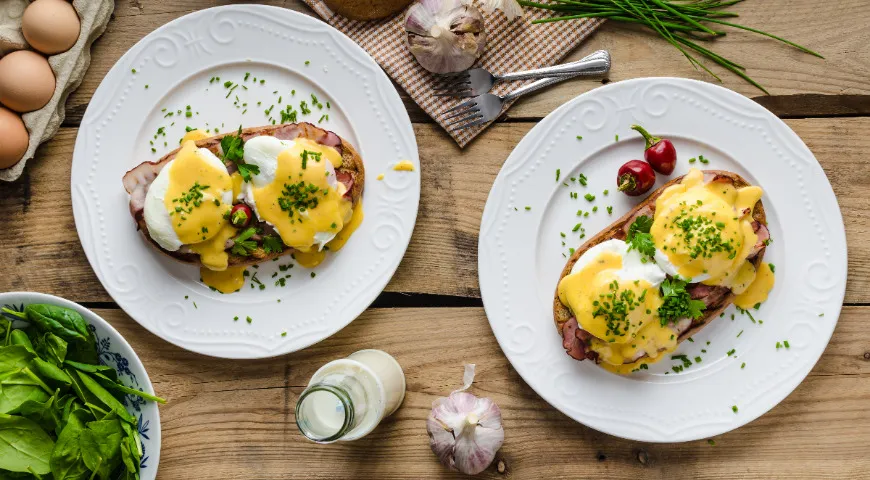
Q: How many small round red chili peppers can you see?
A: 3